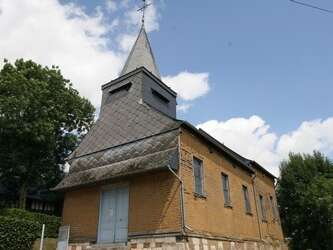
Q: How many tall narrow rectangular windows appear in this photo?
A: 5